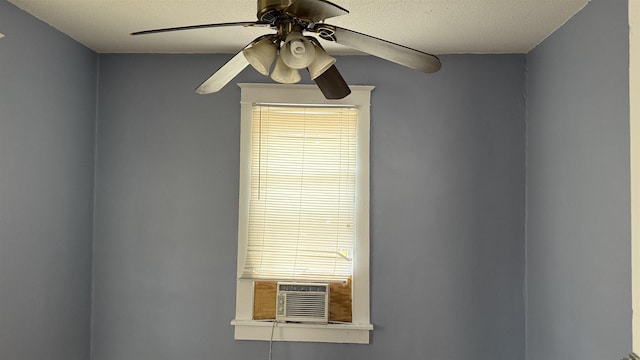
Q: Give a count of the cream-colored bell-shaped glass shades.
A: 4